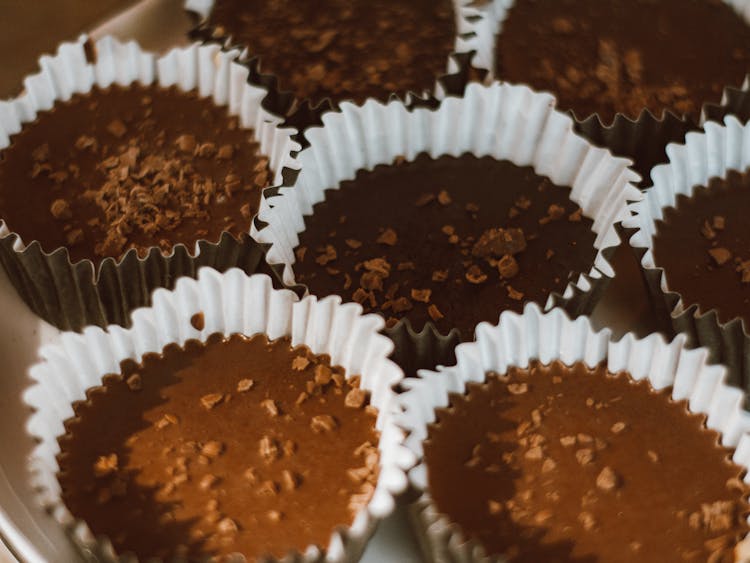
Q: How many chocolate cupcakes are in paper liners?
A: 7